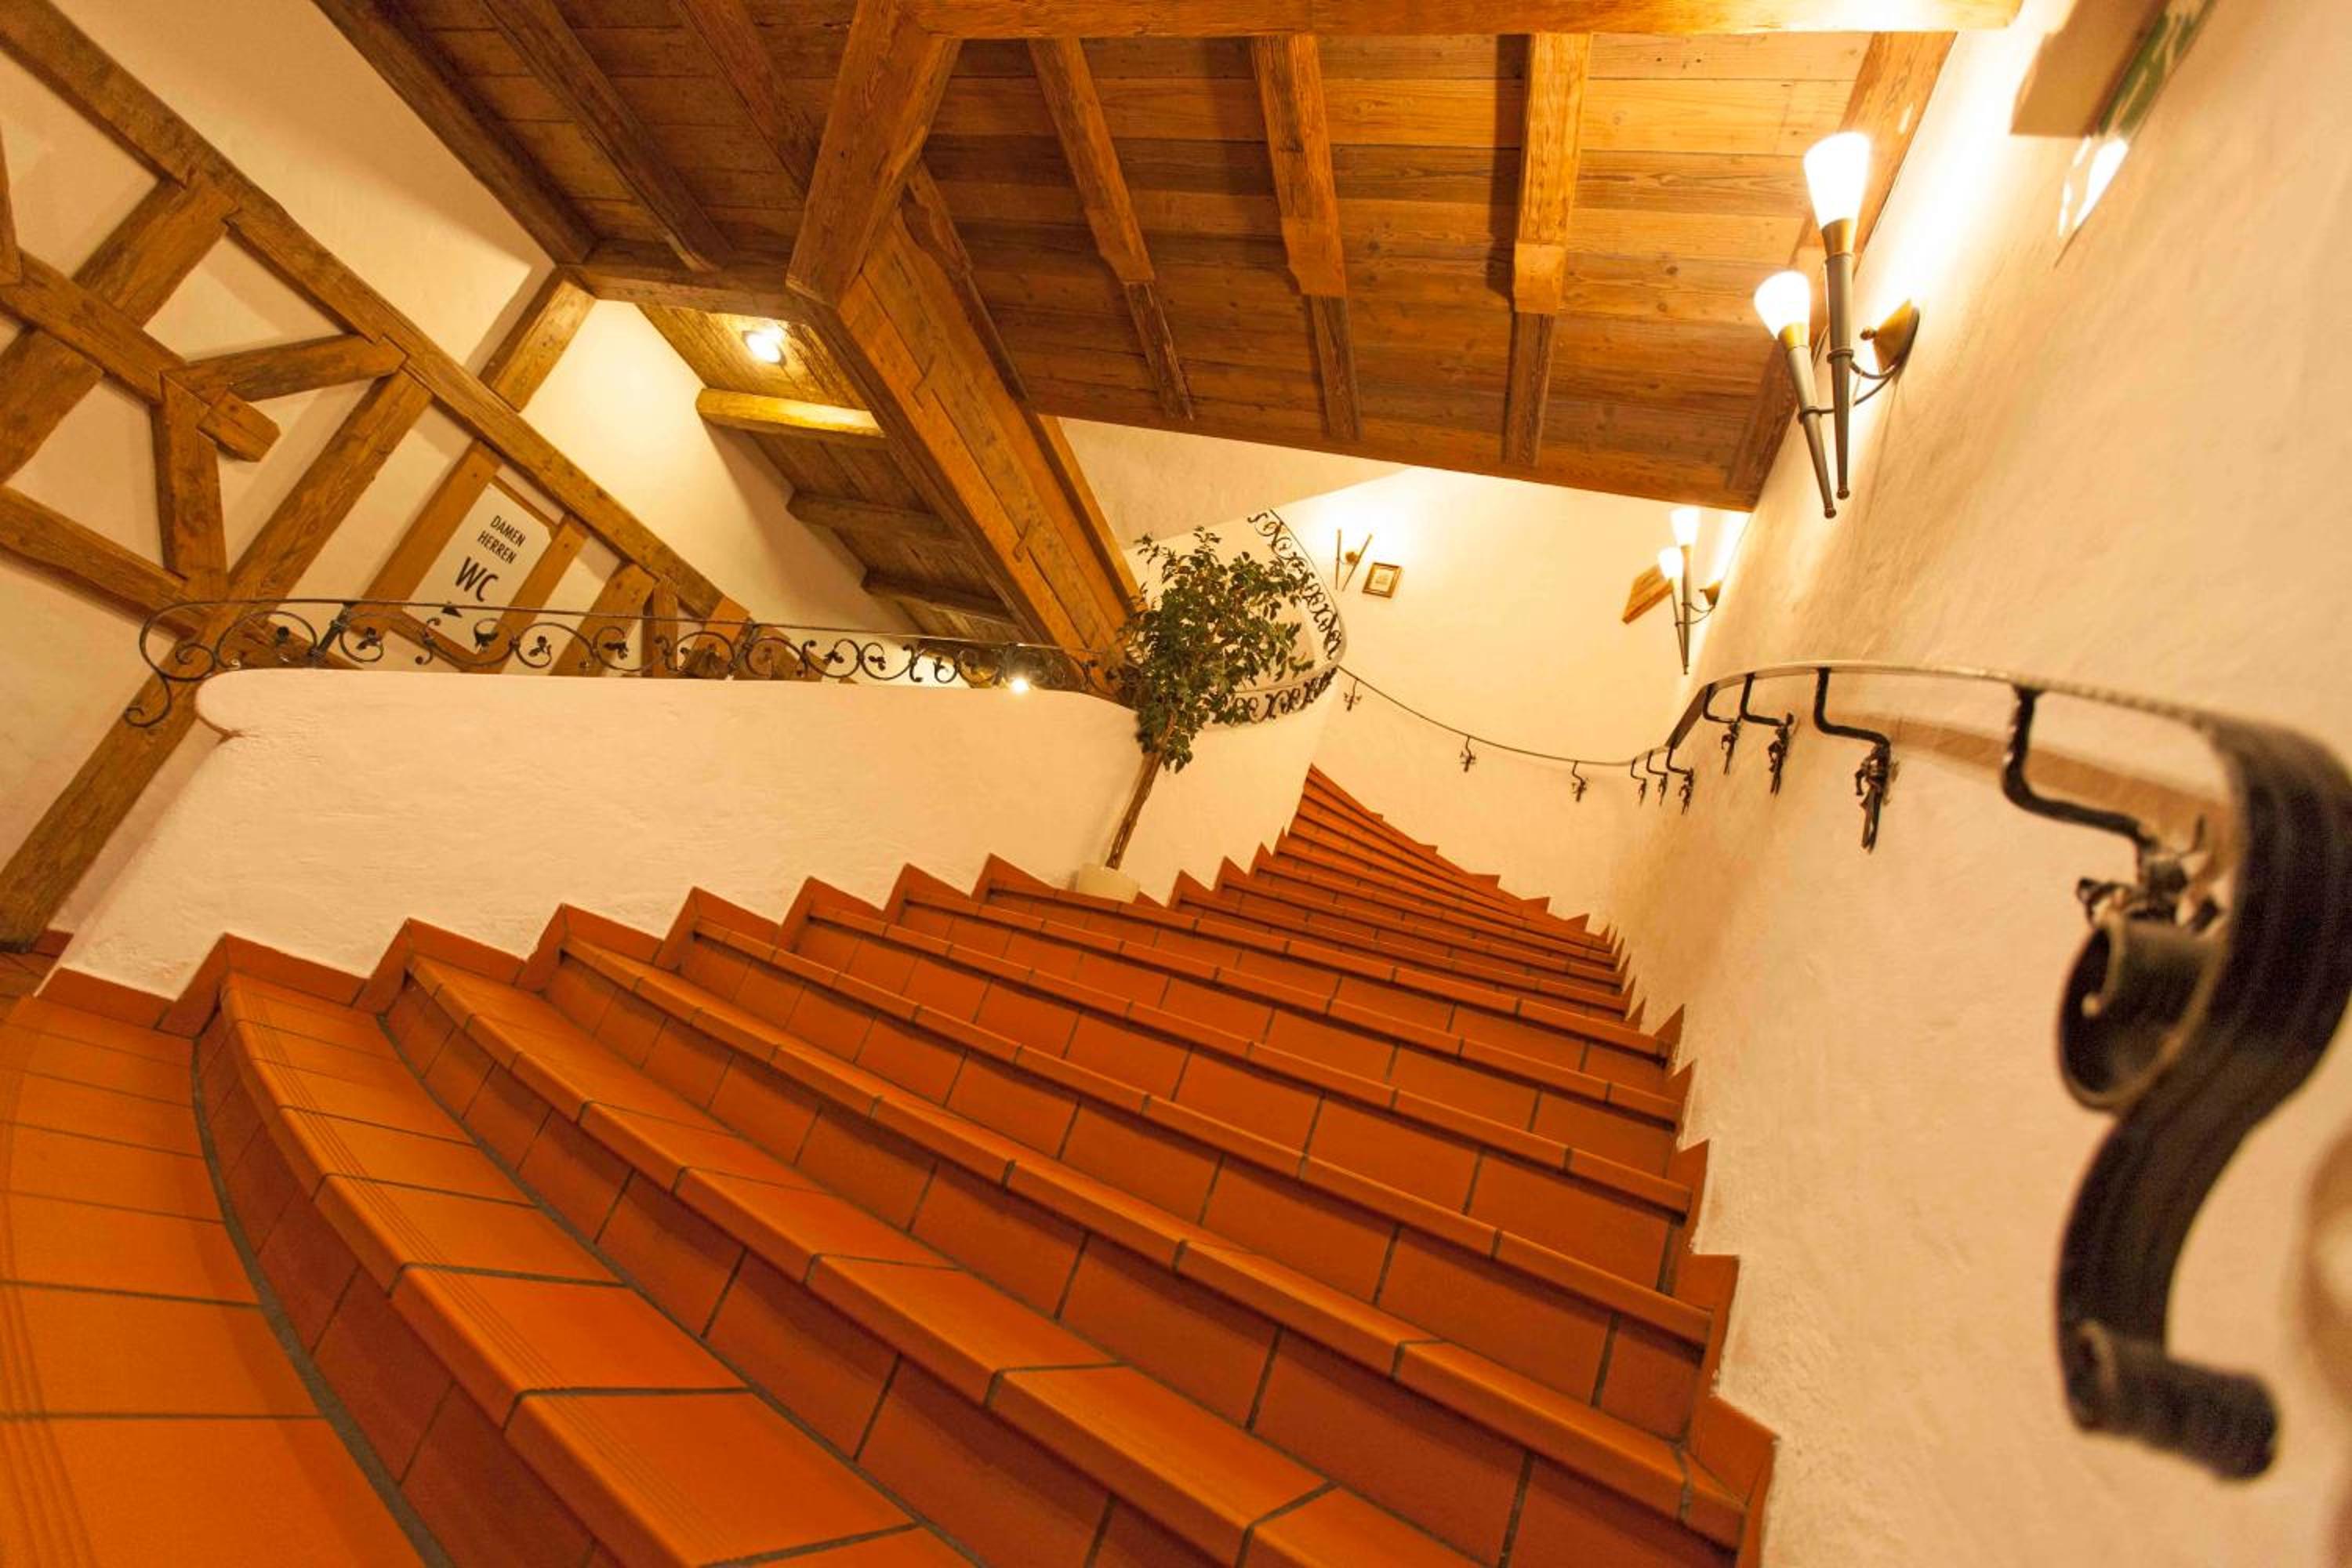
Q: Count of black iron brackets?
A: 10